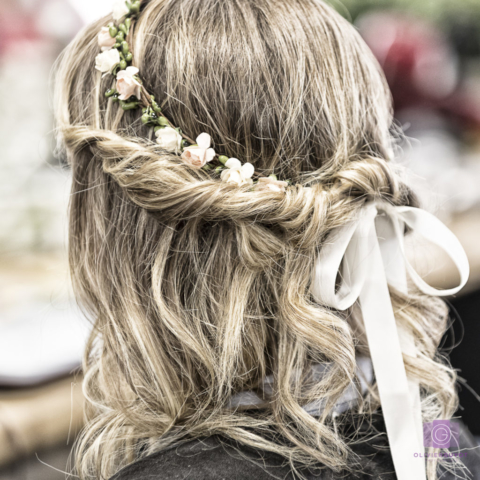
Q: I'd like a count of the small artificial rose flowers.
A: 8